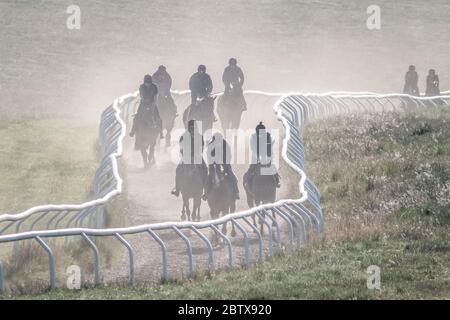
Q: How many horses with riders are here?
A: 9